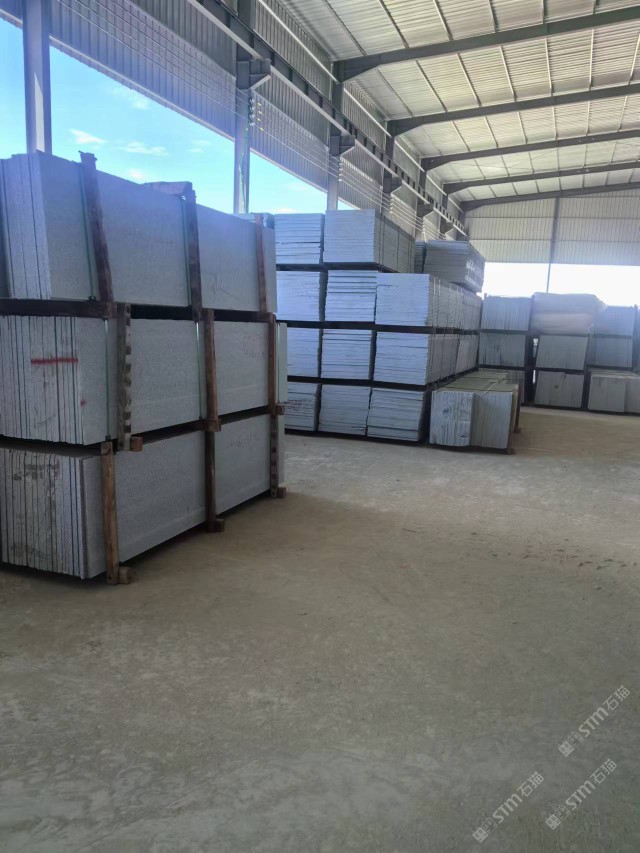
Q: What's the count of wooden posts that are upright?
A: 9